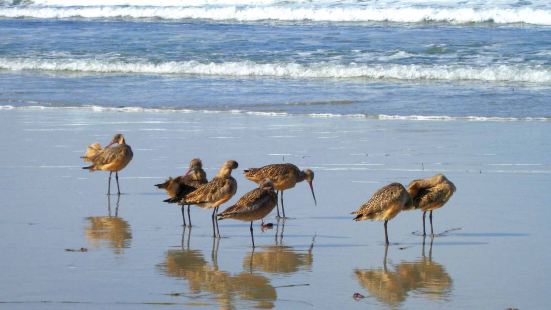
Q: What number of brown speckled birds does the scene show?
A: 7